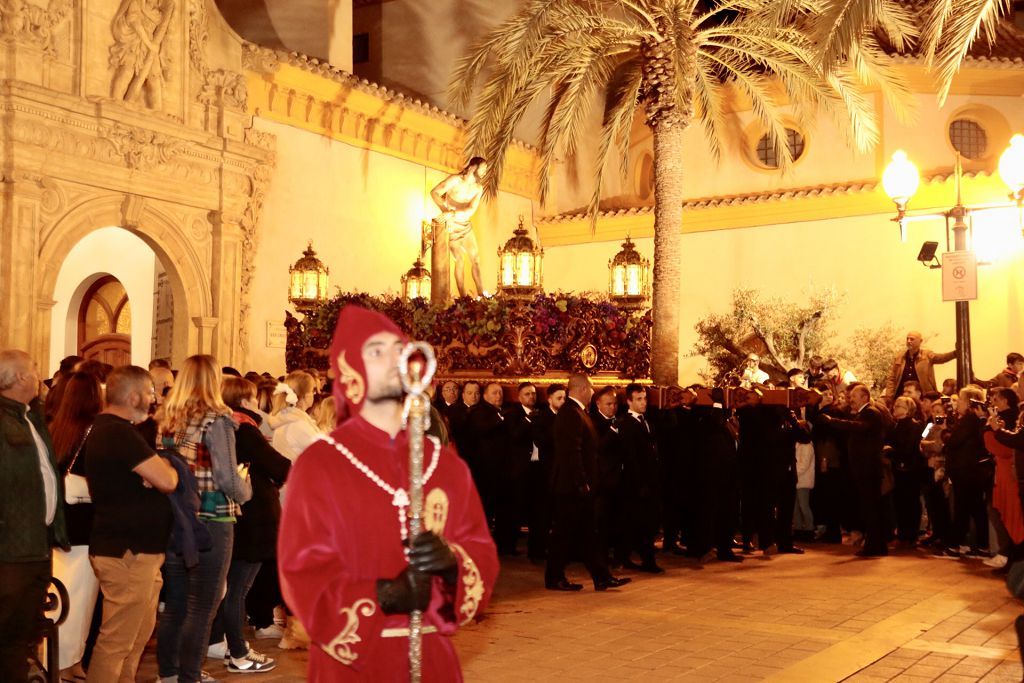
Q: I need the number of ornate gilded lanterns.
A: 4